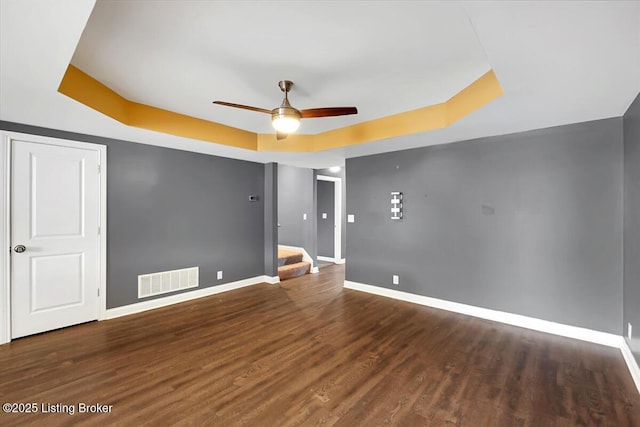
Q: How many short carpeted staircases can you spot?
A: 1